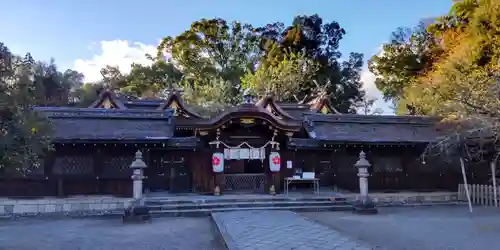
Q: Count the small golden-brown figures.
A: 2